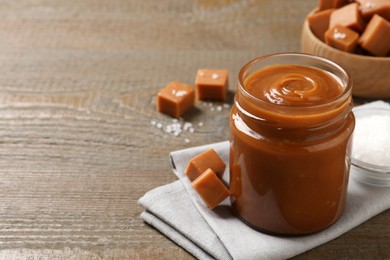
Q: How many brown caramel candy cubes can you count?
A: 10